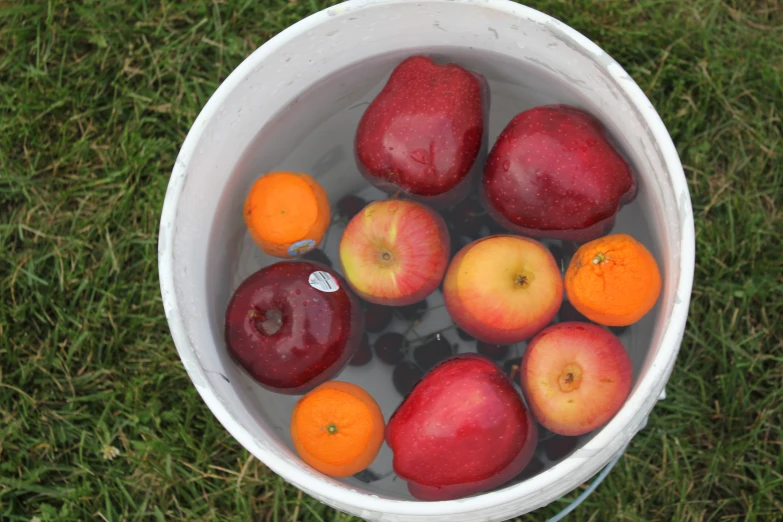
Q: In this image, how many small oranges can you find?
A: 3